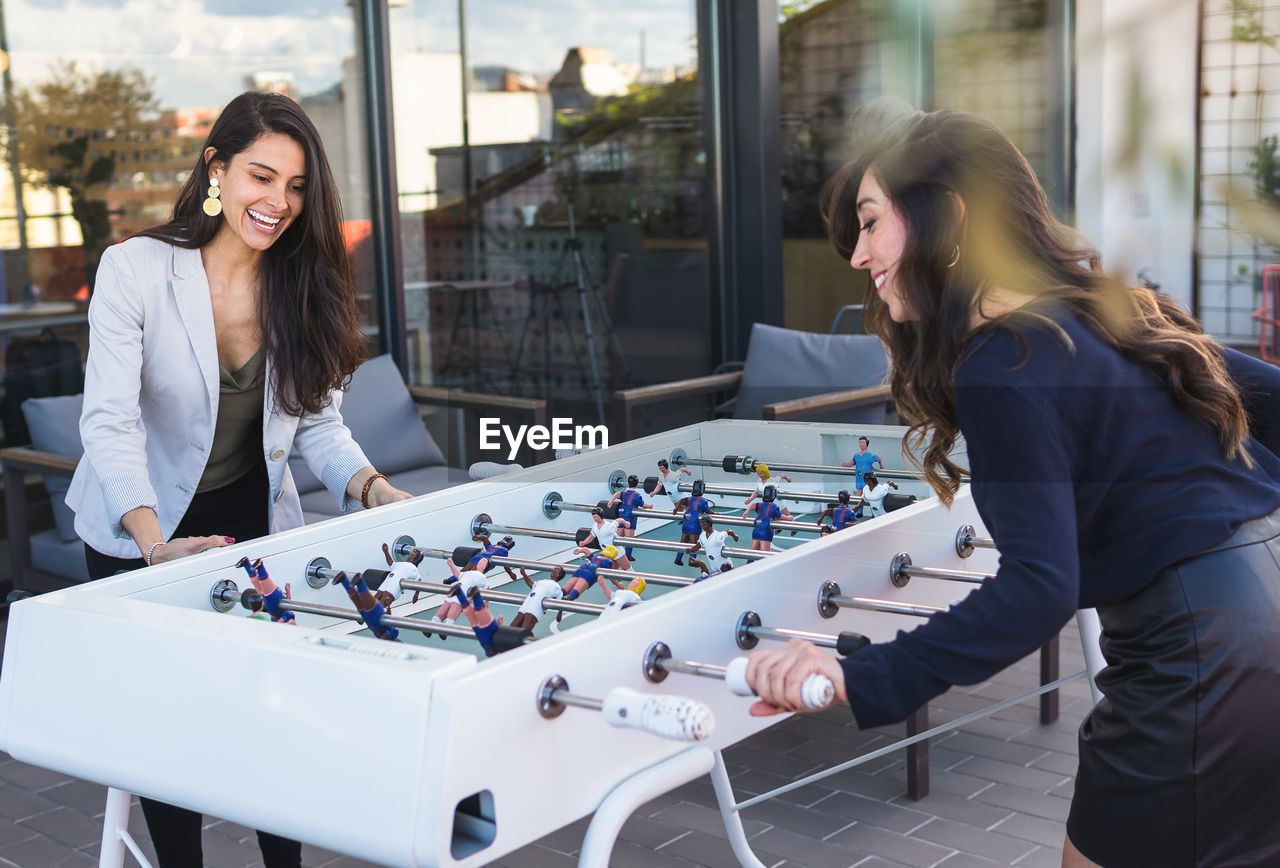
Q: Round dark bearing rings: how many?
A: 13